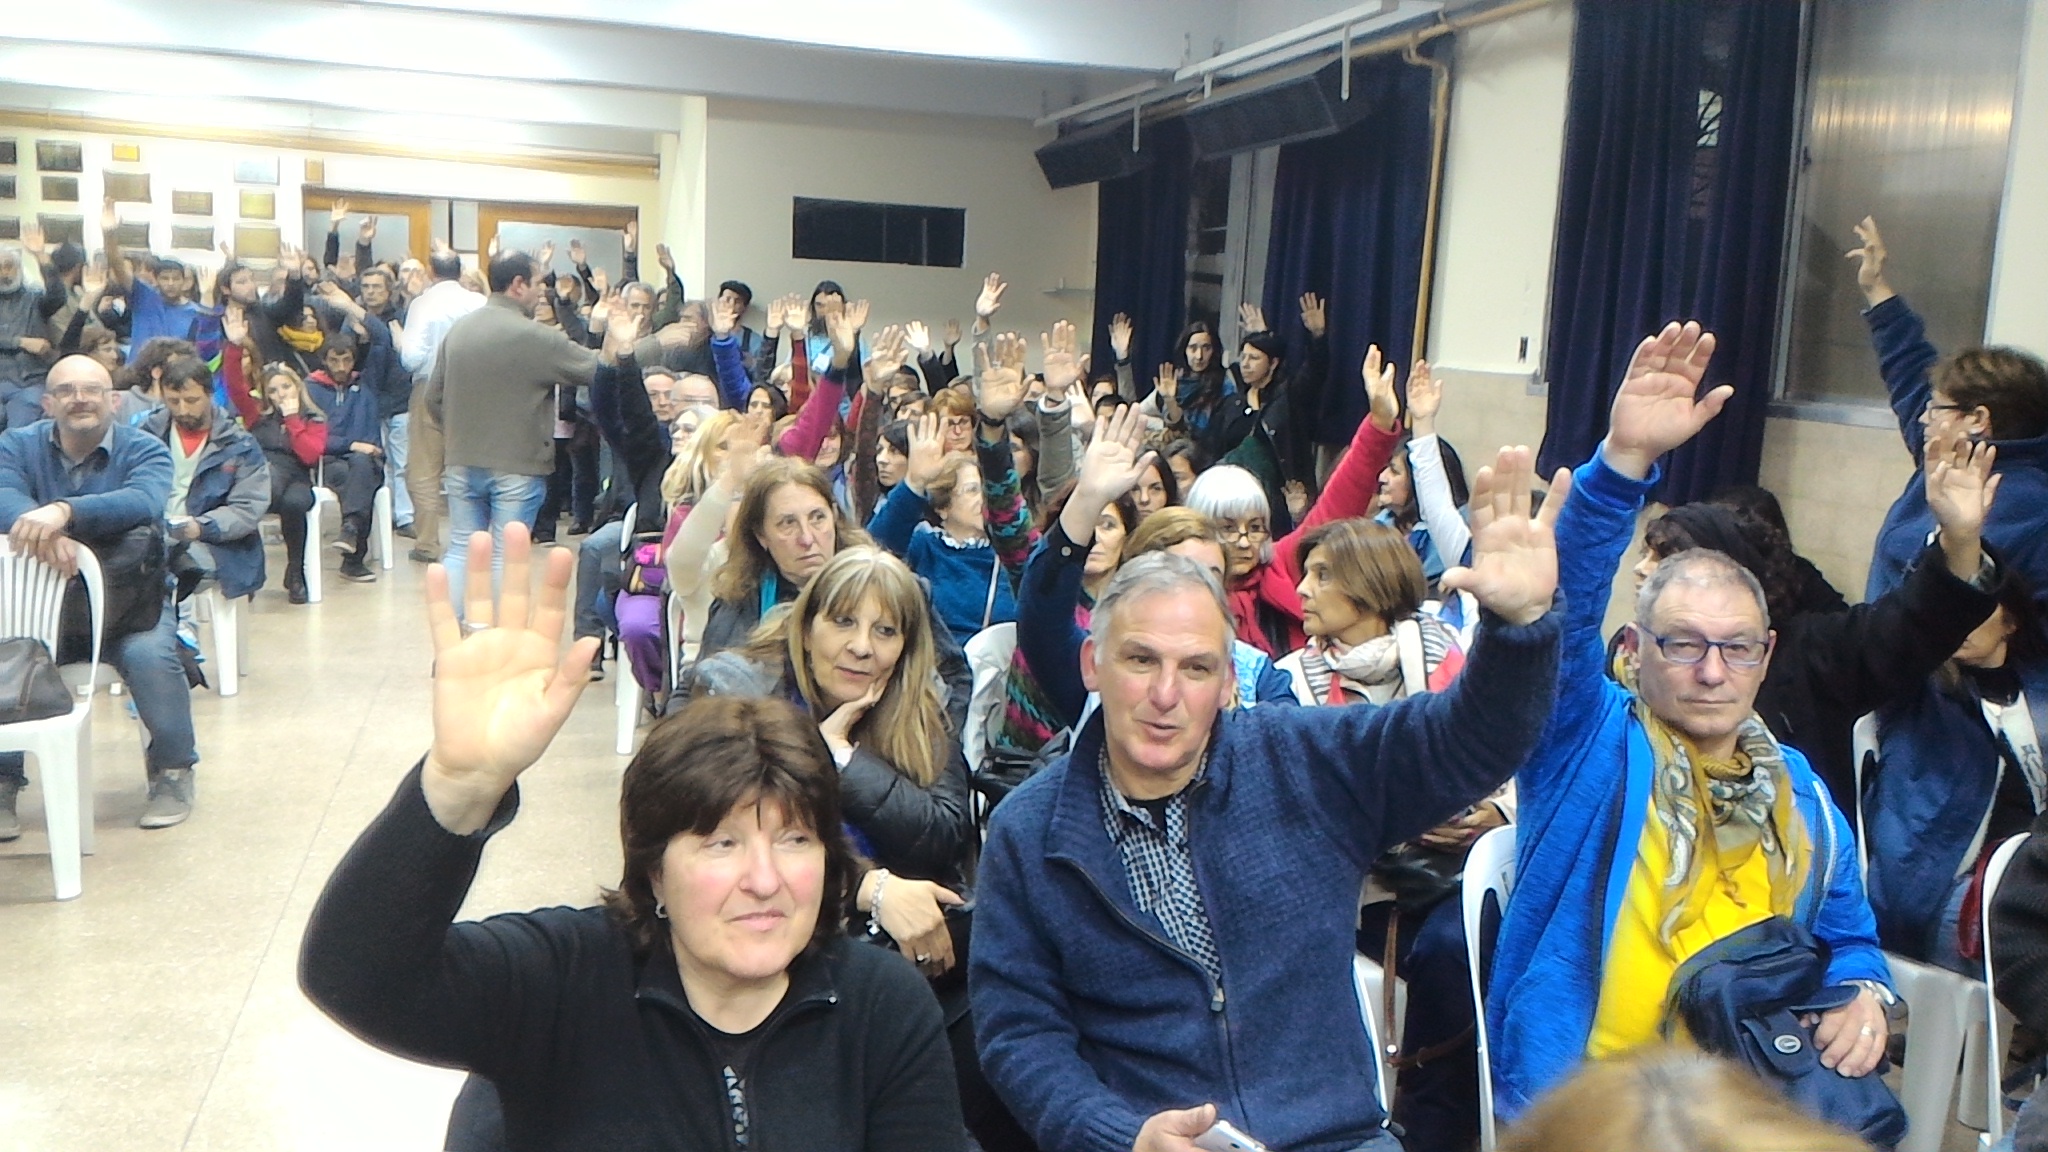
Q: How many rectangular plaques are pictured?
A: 15